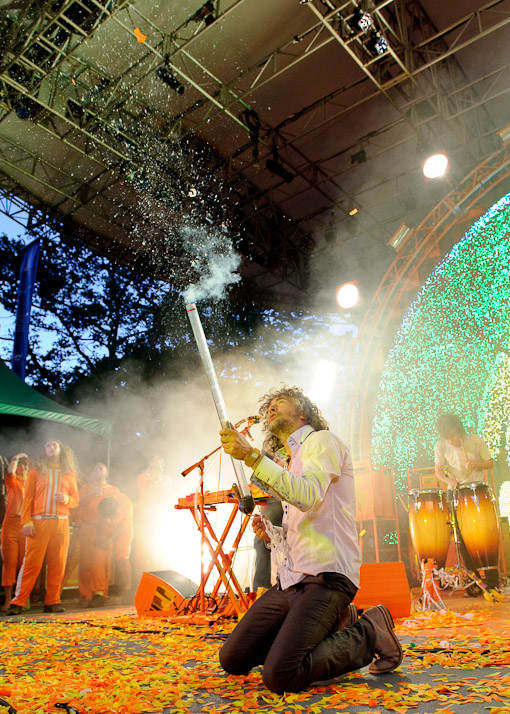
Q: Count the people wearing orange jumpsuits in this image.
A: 5